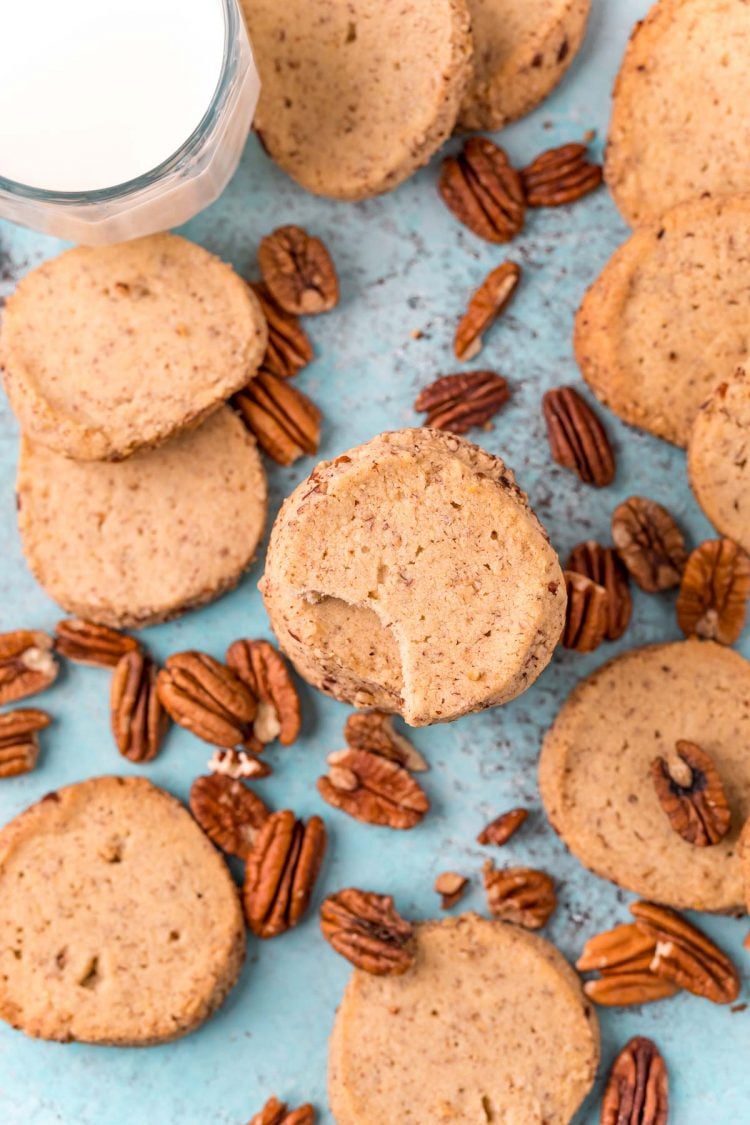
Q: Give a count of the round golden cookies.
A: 12